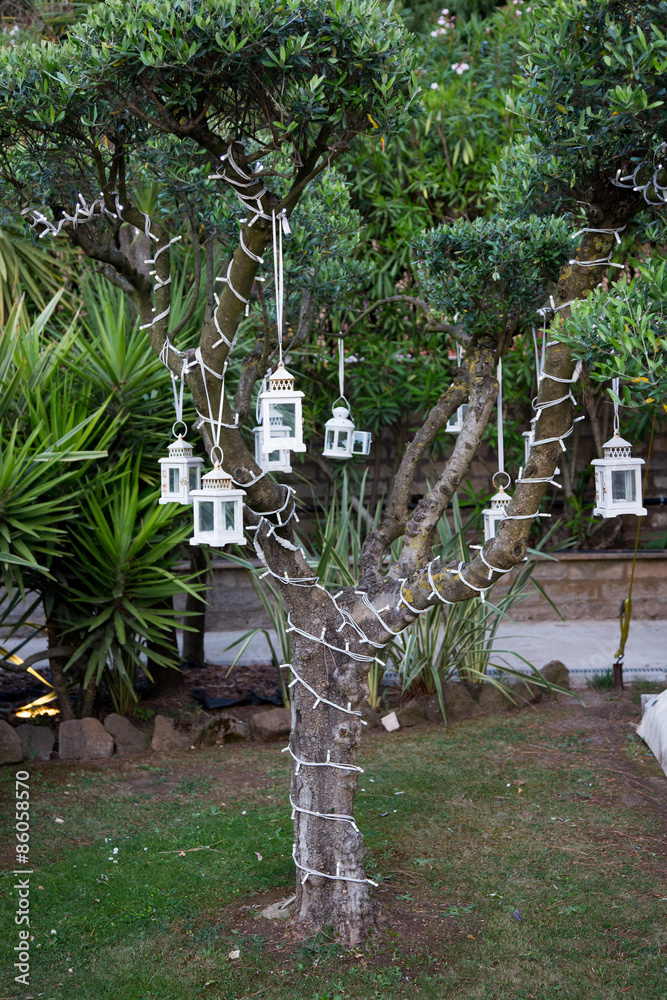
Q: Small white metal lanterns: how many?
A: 9